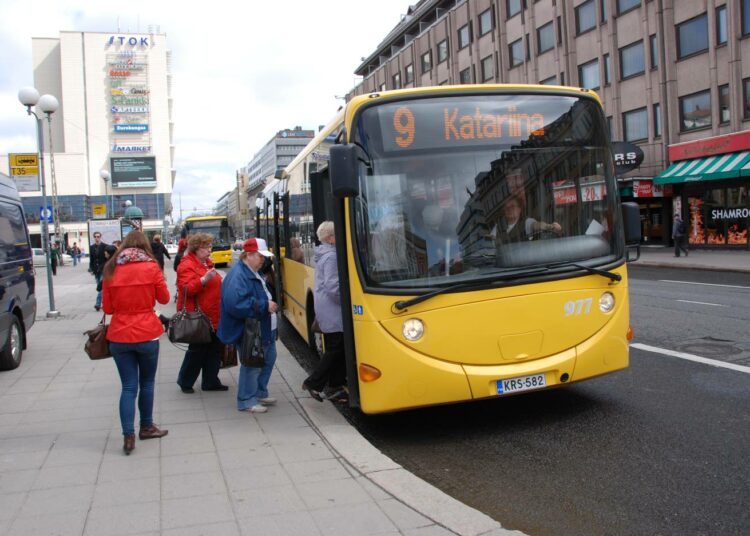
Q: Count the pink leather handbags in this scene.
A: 0